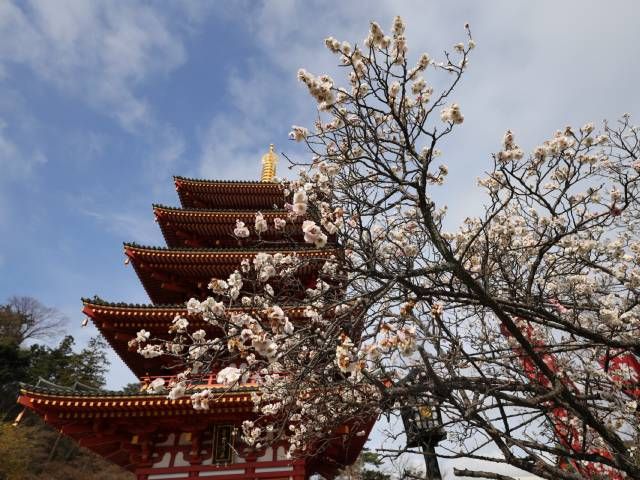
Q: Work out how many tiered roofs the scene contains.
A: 5